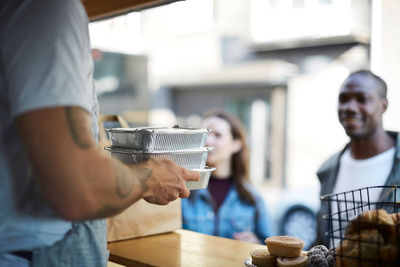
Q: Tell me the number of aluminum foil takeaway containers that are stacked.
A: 3